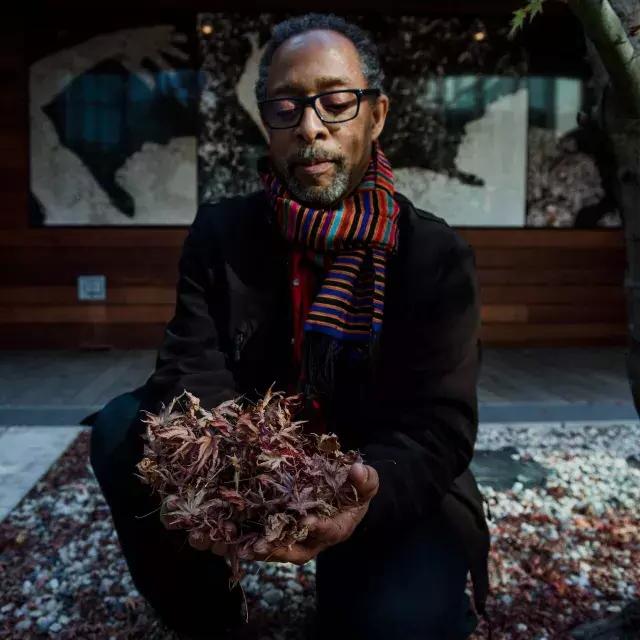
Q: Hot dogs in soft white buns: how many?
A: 0